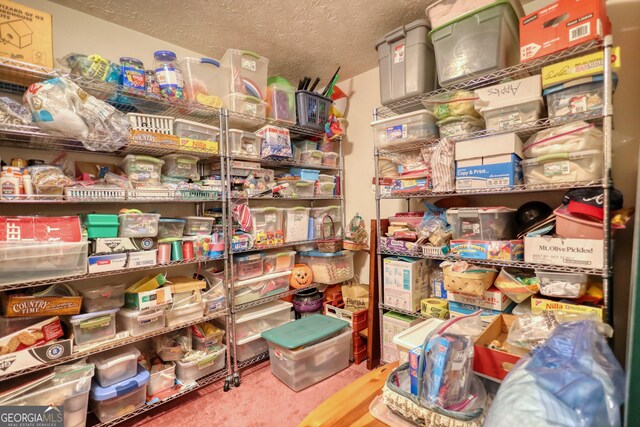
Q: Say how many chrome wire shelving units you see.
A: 3